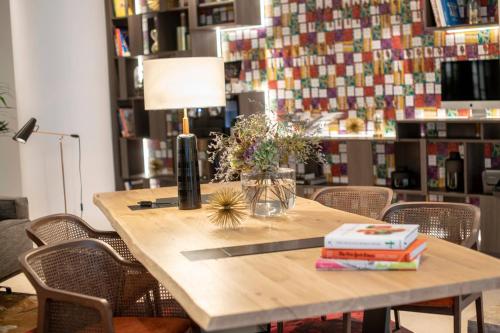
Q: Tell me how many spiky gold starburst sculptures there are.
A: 2